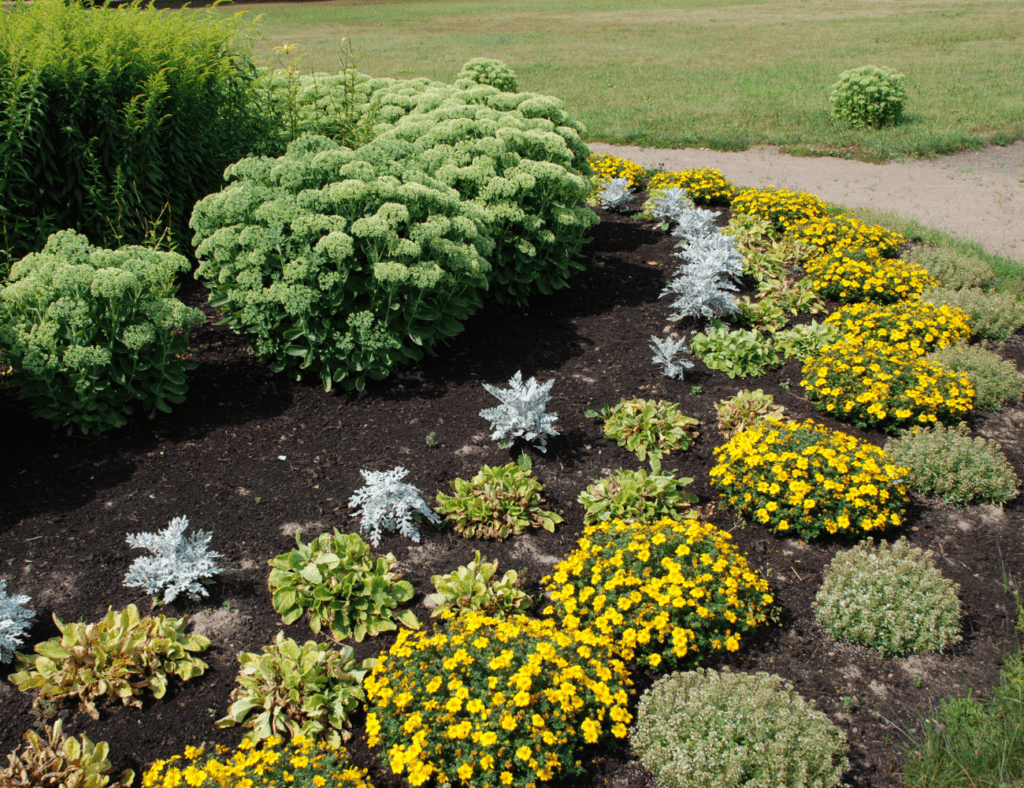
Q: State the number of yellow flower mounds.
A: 11